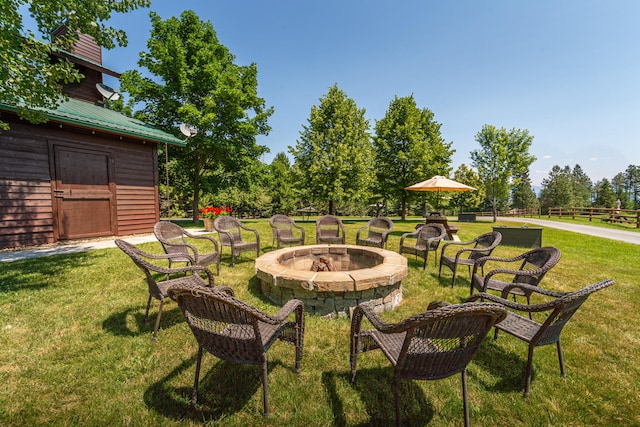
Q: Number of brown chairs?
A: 12